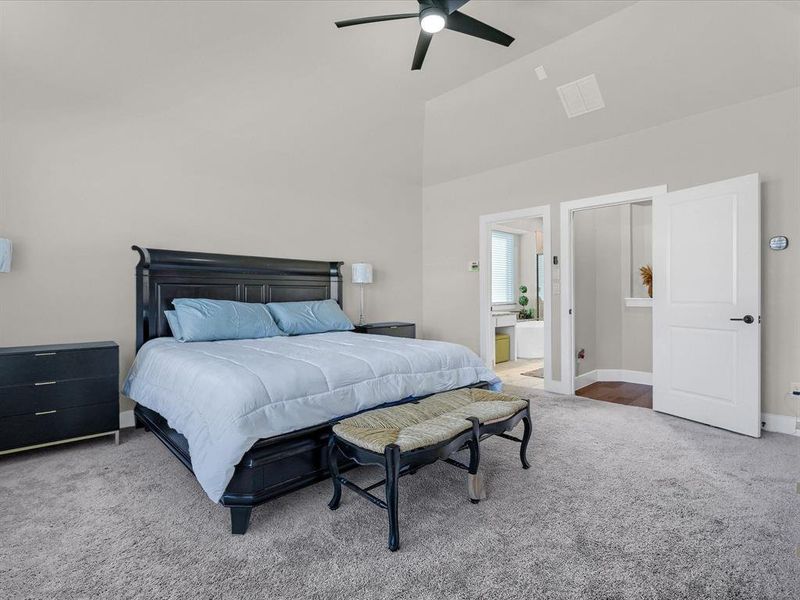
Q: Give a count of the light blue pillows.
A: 3